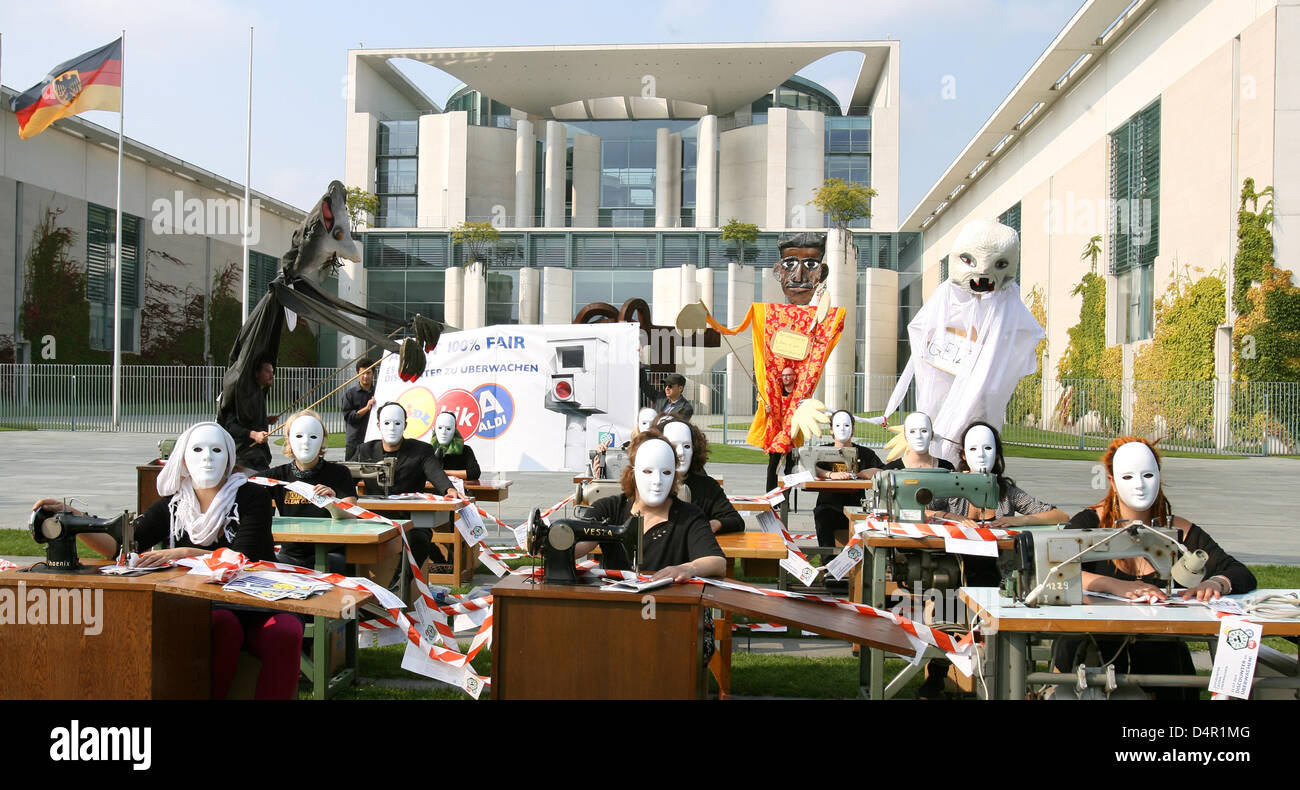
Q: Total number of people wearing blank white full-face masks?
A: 11